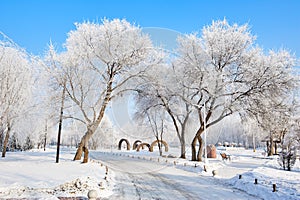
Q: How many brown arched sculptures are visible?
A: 4